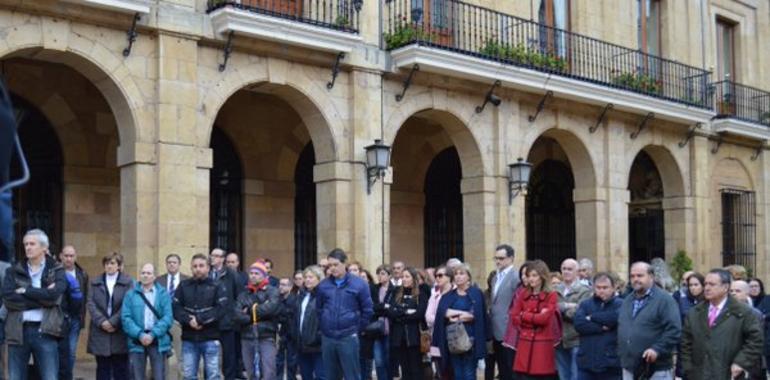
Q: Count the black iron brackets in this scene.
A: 11